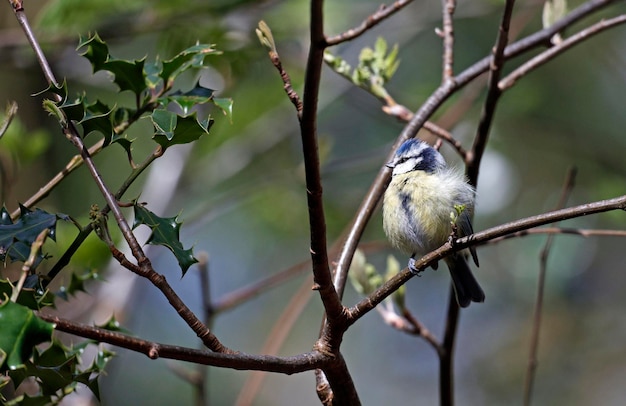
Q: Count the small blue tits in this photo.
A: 1